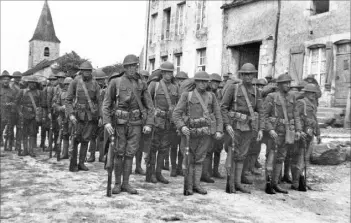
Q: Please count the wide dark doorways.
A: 1